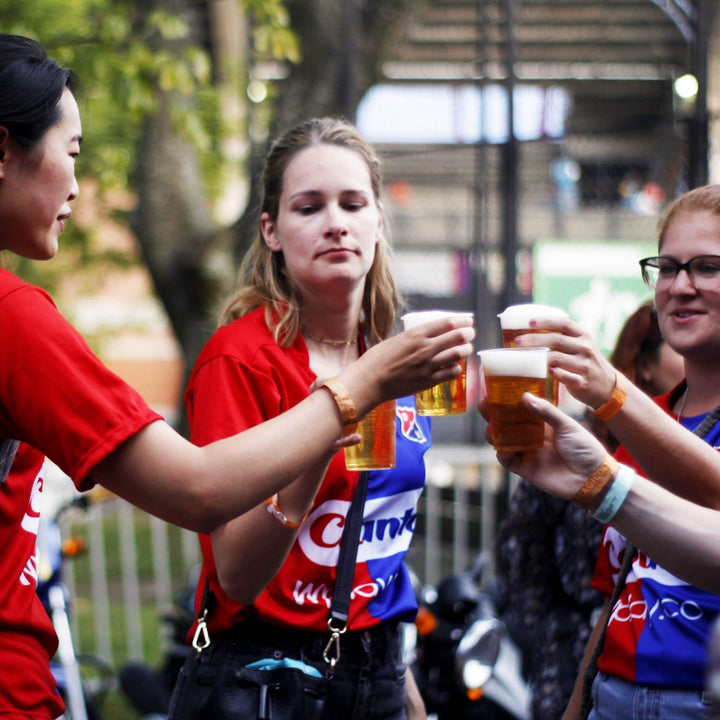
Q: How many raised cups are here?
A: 4